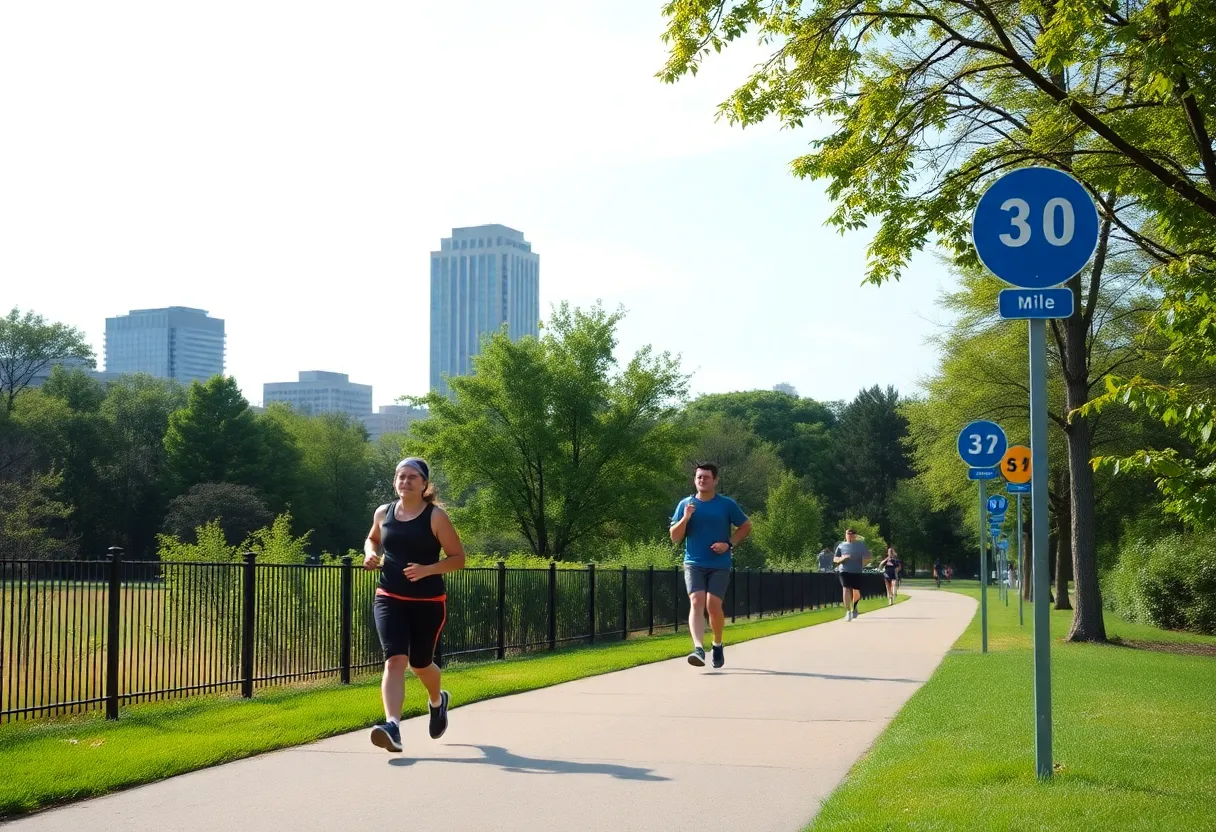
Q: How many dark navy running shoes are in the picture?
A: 4